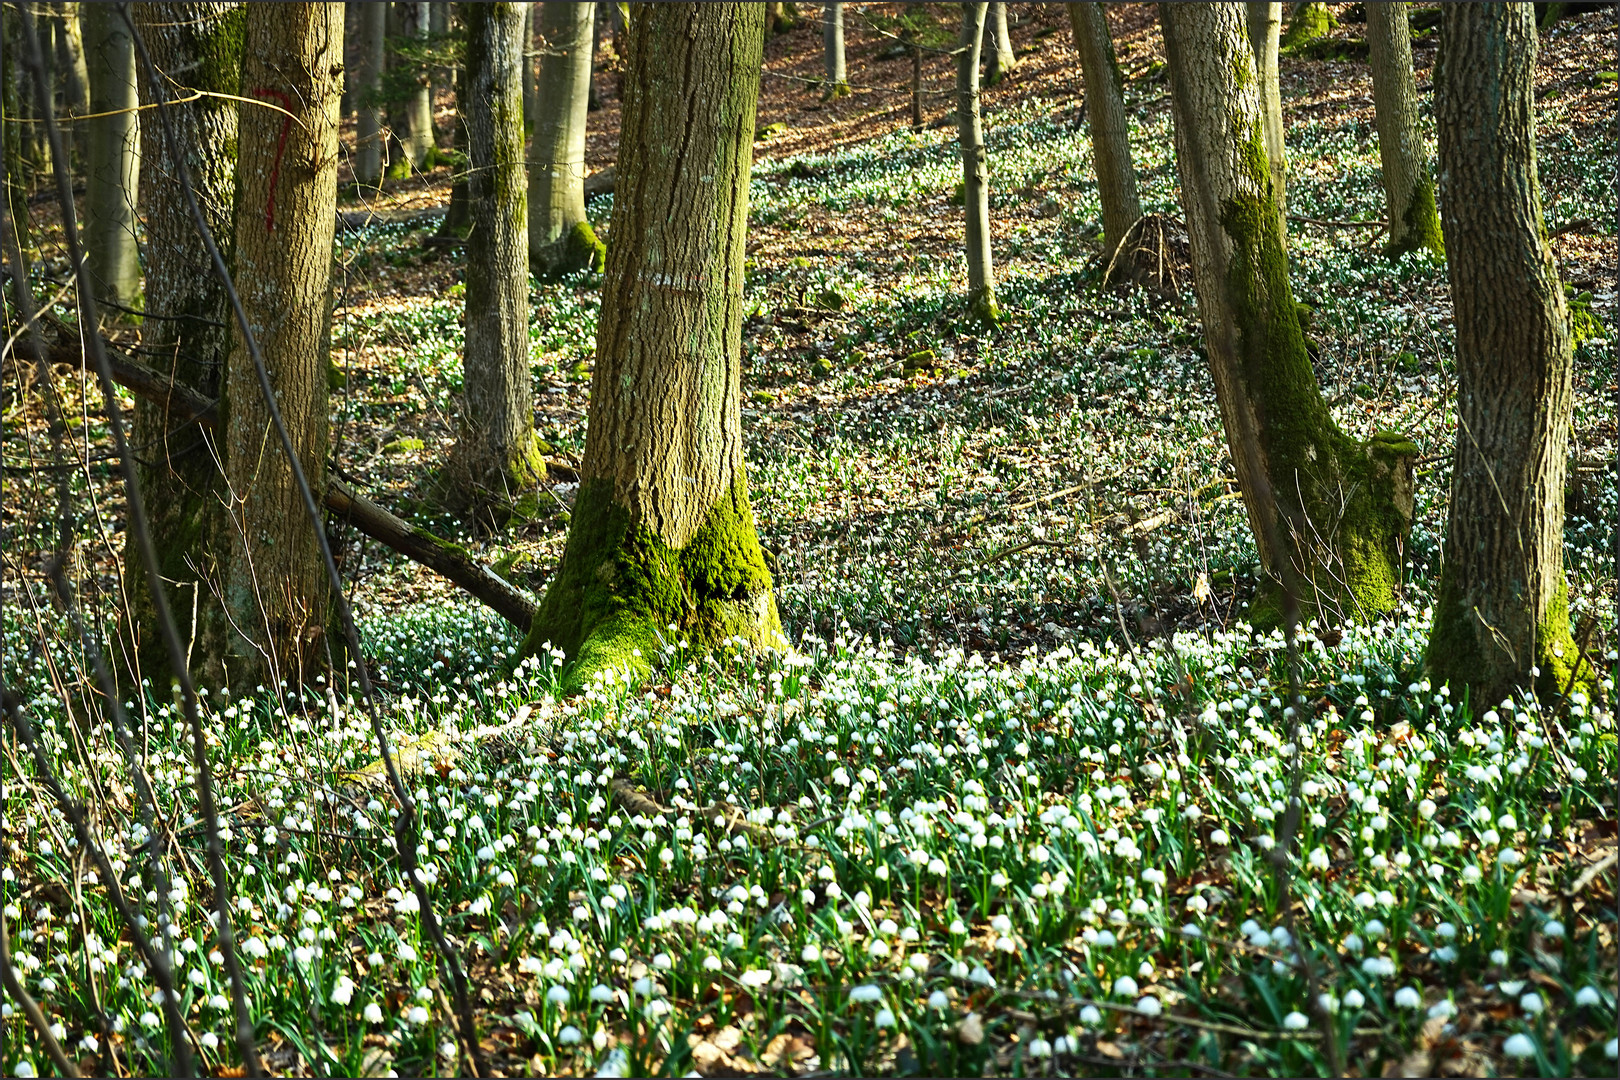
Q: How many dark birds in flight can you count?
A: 0